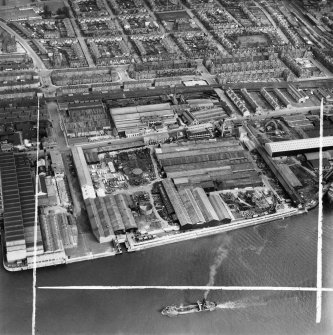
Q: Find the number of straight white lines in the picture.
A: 3